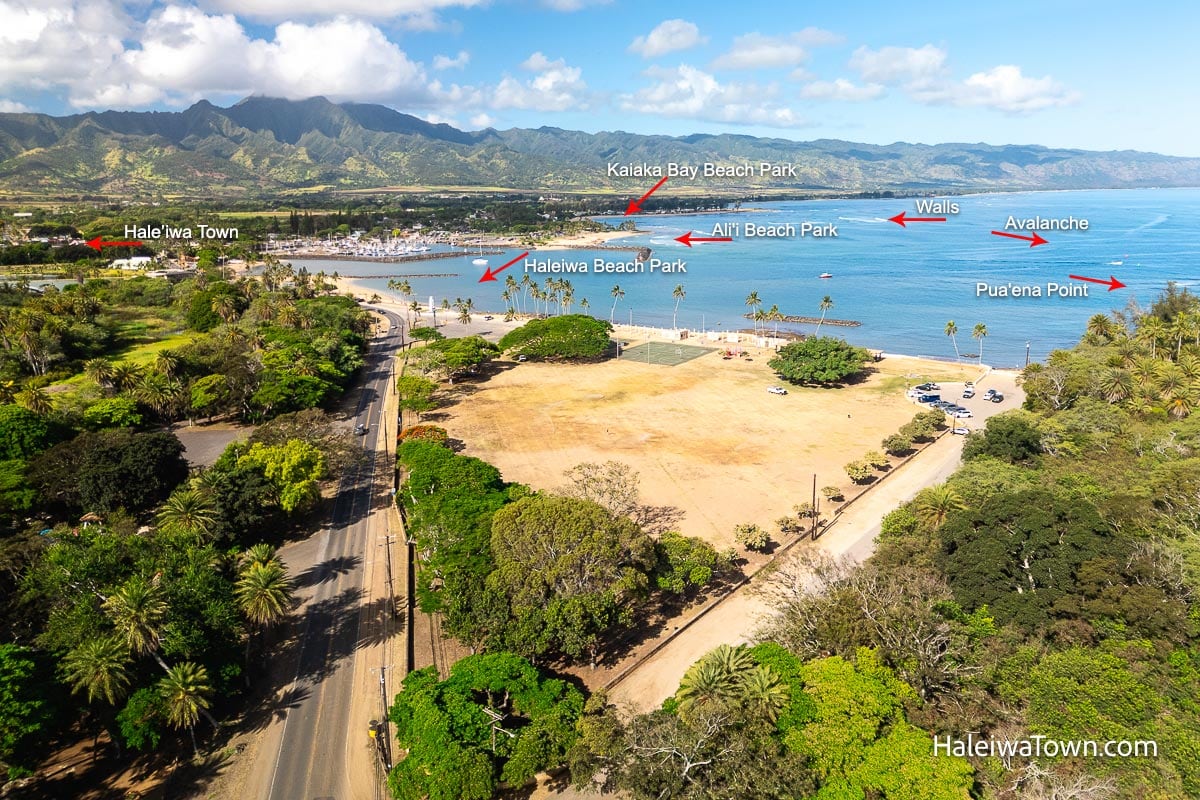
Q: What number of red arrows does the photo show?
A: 7